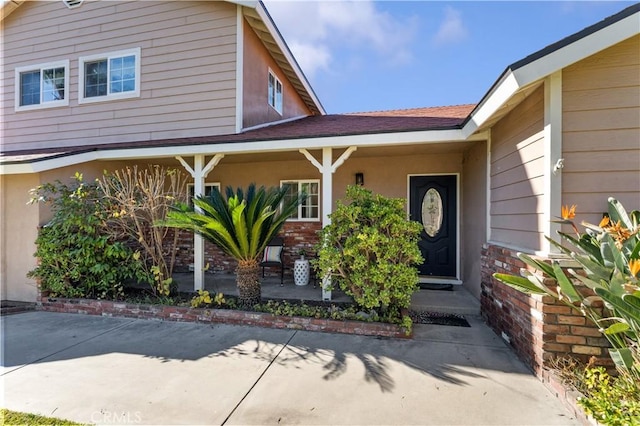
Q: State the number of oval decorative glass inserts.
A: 1